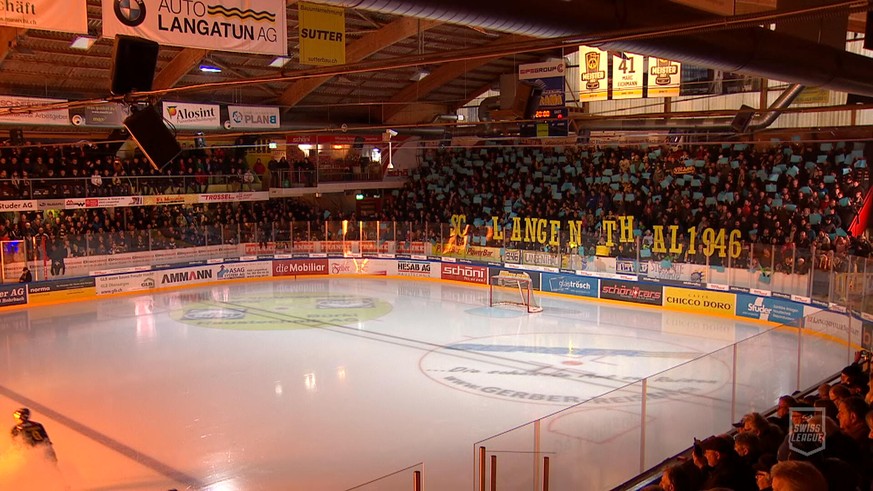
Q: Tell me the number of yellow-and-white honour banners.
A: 3